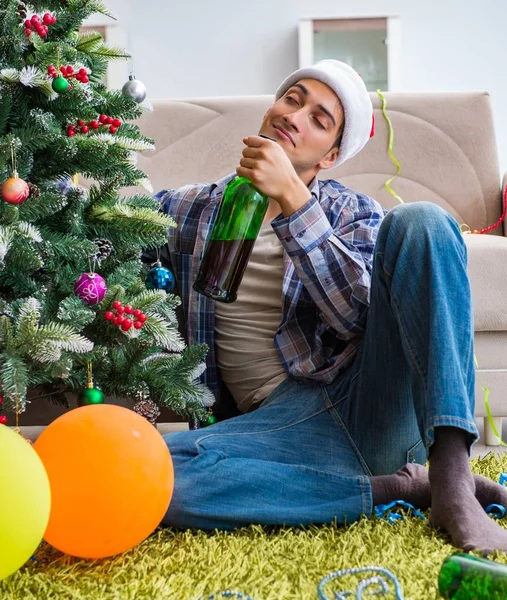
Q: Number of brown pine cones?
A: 4